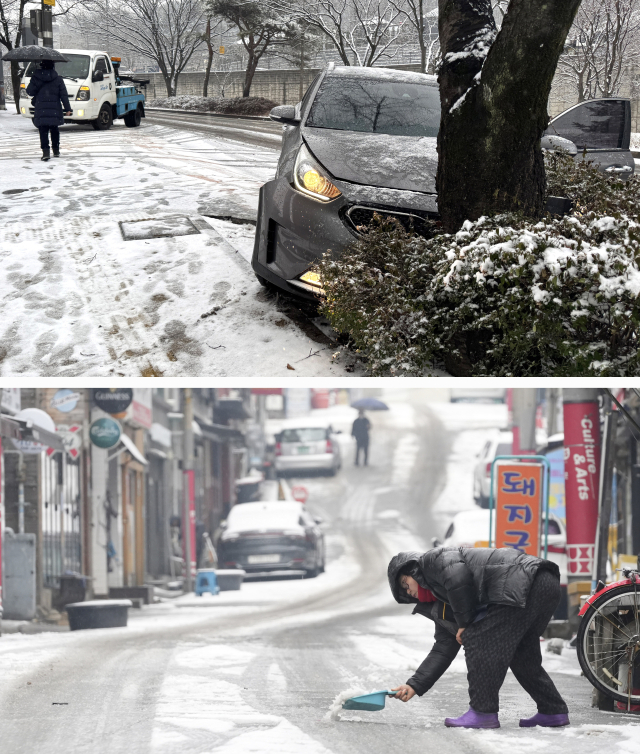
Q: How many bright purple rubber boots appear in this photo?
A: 2